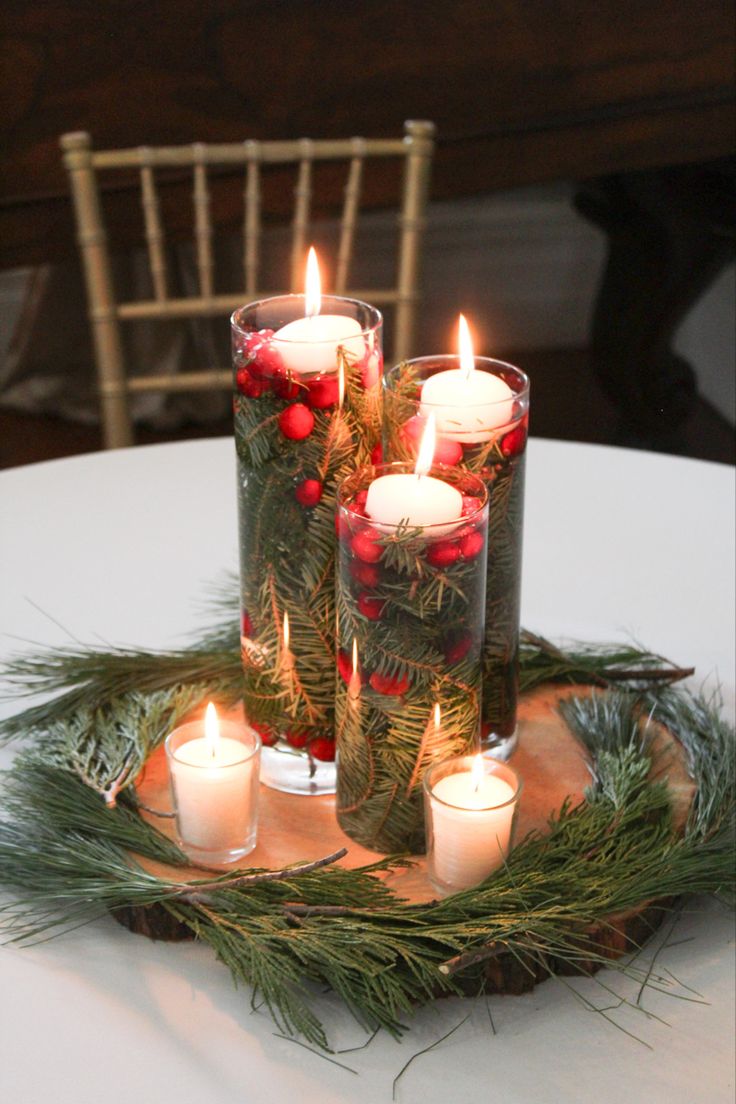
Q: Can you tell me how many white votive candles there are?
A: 2